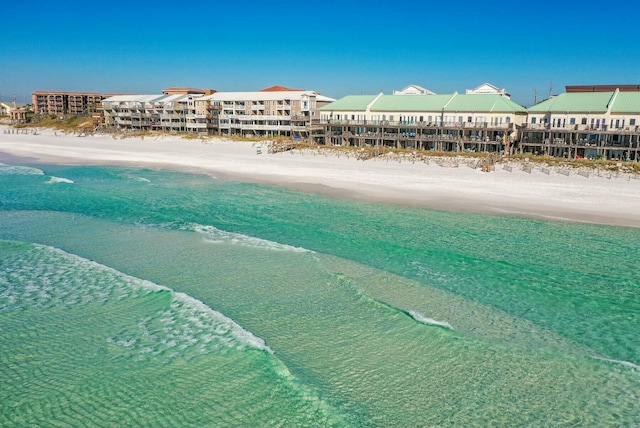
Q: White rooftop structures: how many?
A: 2